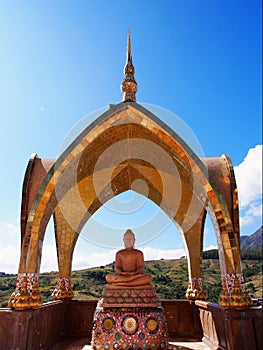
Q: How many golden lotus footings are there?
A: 4